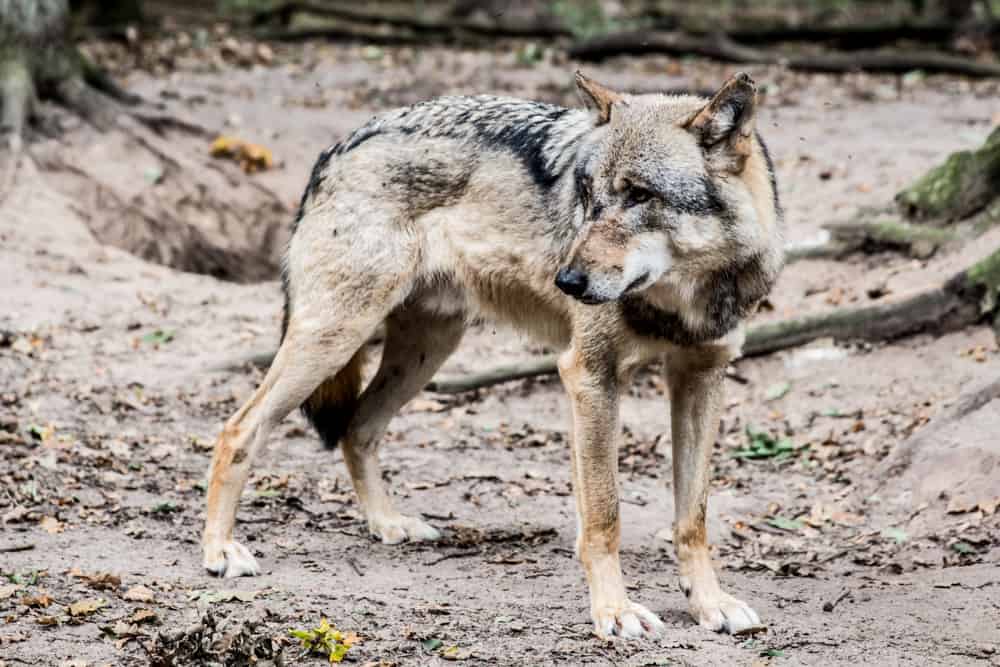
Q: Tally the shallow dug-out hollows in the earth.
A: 1